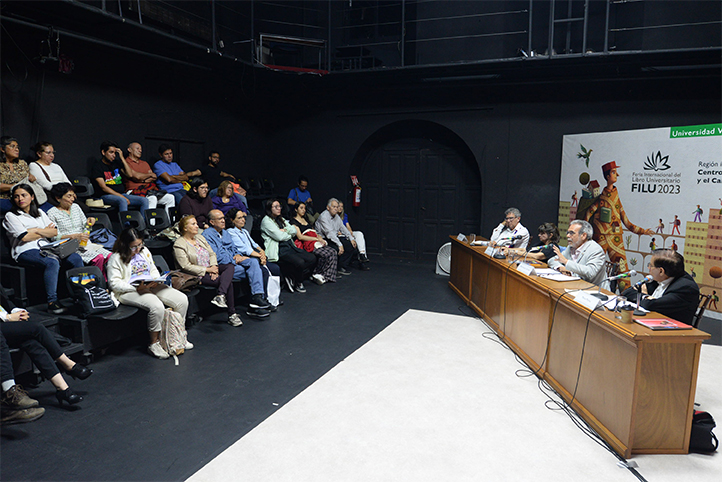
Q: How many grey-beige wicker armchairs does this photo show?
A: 0